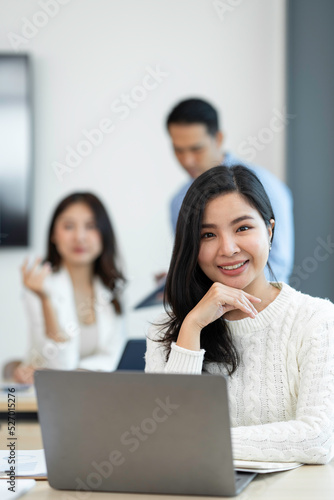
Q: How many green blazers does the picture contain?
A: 0